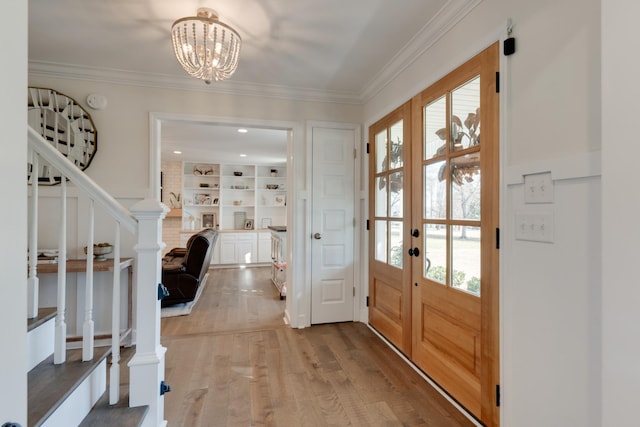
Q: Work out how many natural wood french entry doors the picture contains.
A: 2